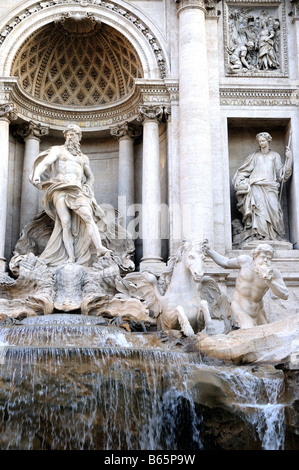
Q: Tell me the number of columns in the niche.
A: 4